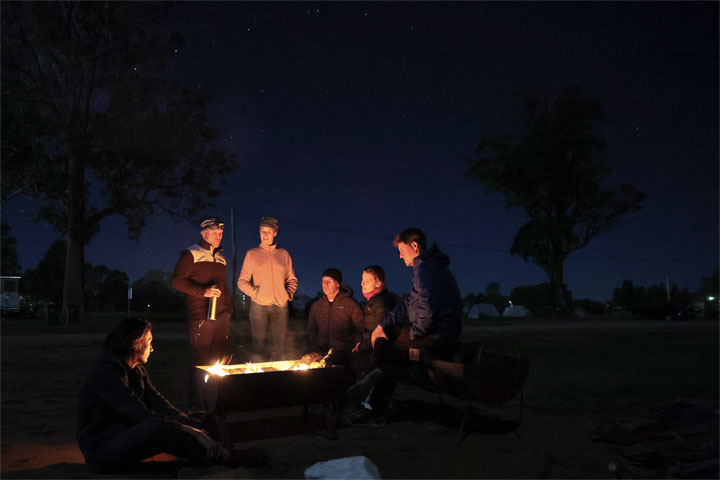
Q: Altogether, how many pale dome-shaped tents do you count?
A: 2